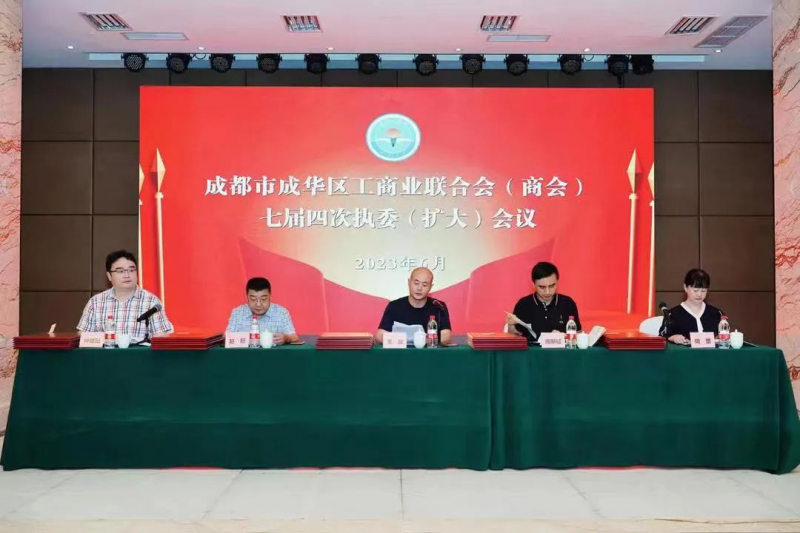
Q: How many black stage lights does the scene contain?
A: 12